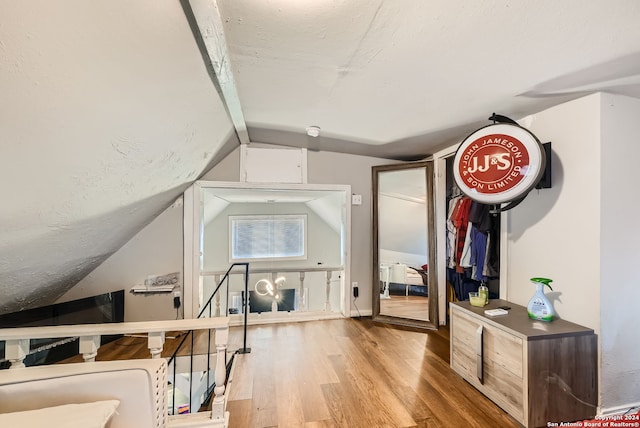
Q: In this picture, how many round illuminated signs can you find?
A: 1